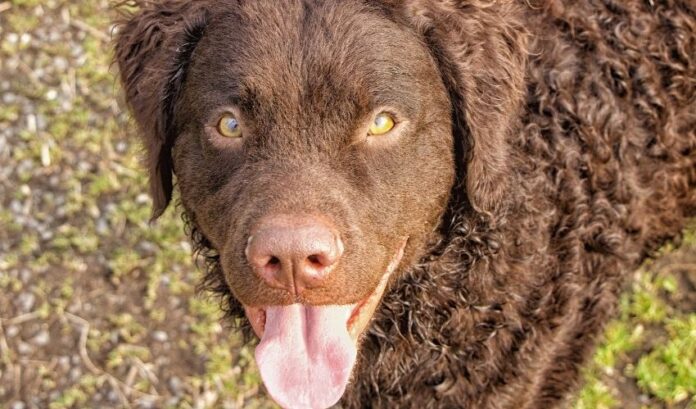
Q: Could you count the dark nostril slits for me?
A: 2